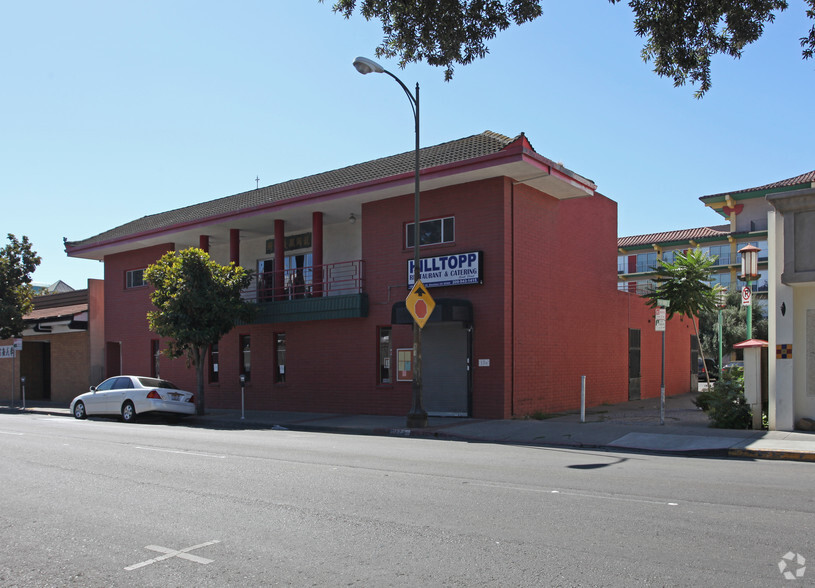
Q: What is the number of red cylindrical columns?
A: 4